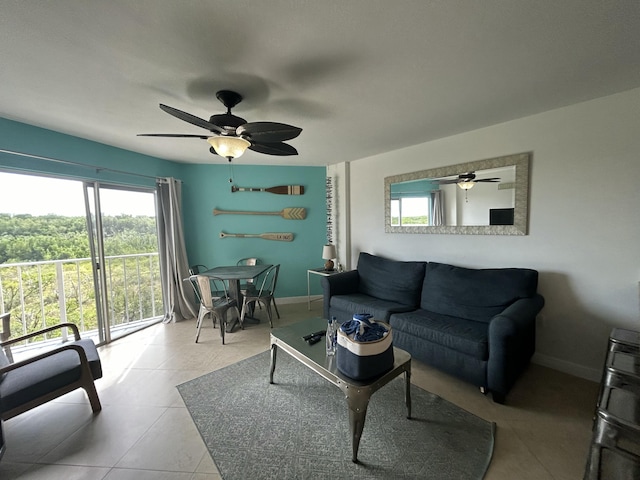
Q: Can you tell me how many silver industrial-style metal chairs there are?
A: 4